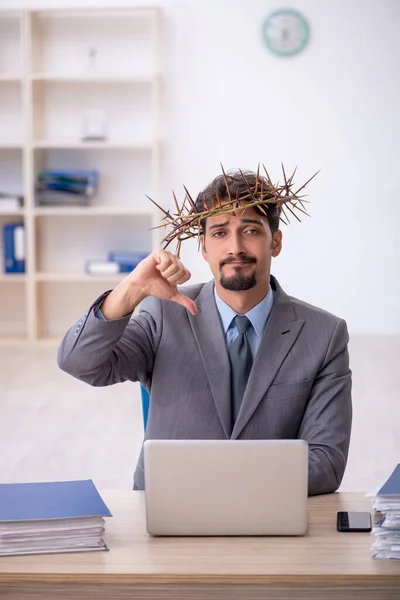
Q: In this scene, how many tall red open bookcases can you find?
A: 0